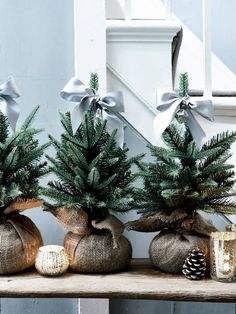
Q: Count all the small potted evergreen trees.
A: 3